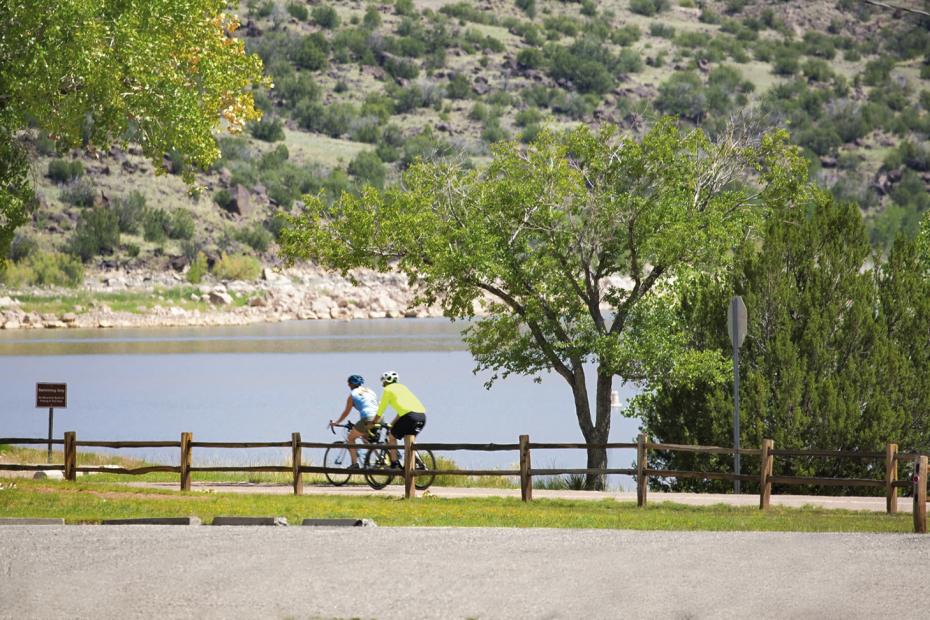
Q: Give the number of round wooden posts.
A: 9